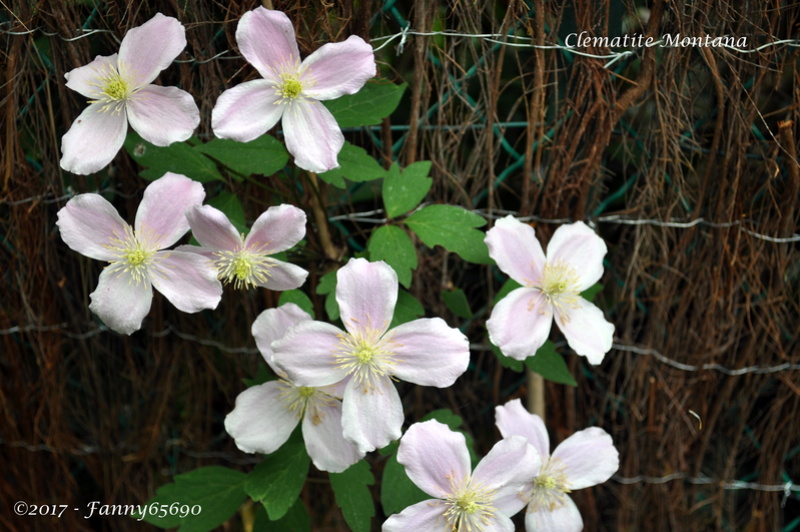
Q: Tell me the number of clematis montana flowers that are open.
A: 9